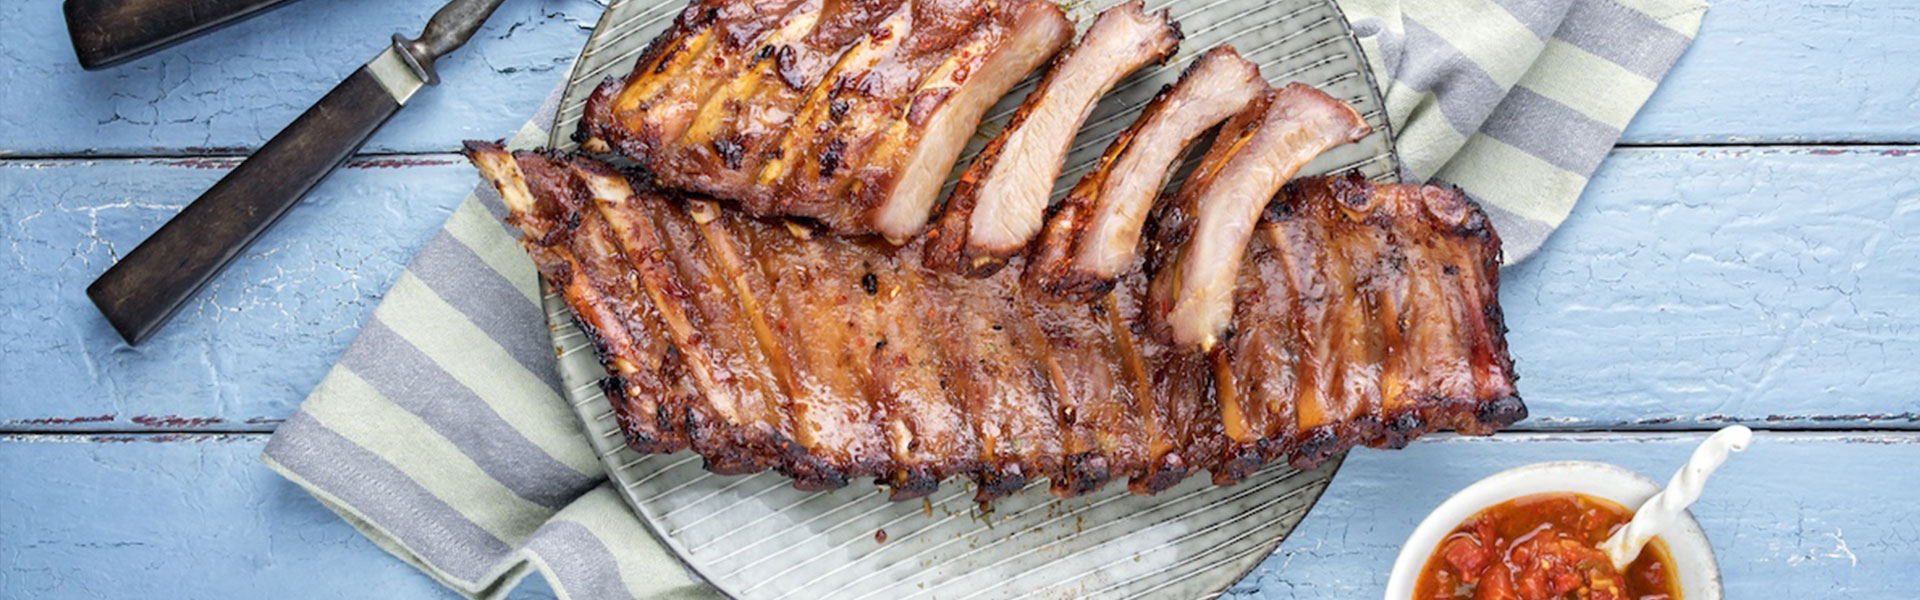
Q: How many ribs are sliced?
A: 3